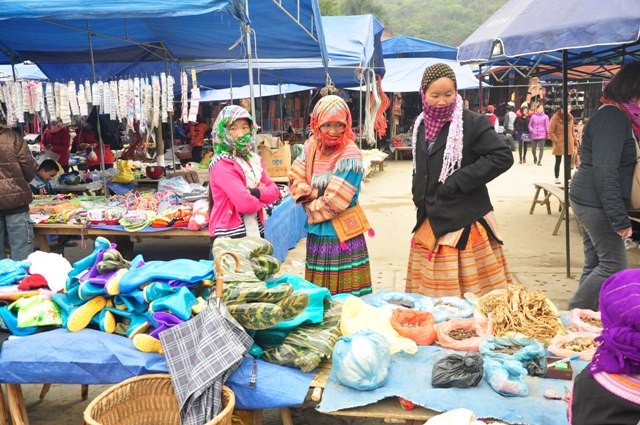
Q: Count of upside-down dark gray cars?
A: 0